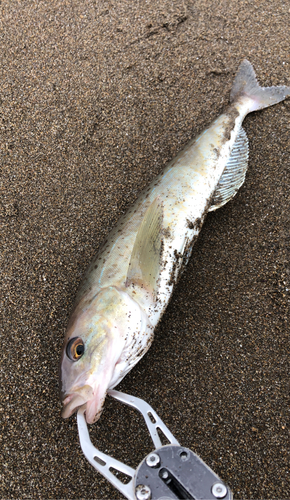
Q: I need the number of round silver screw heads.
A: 3